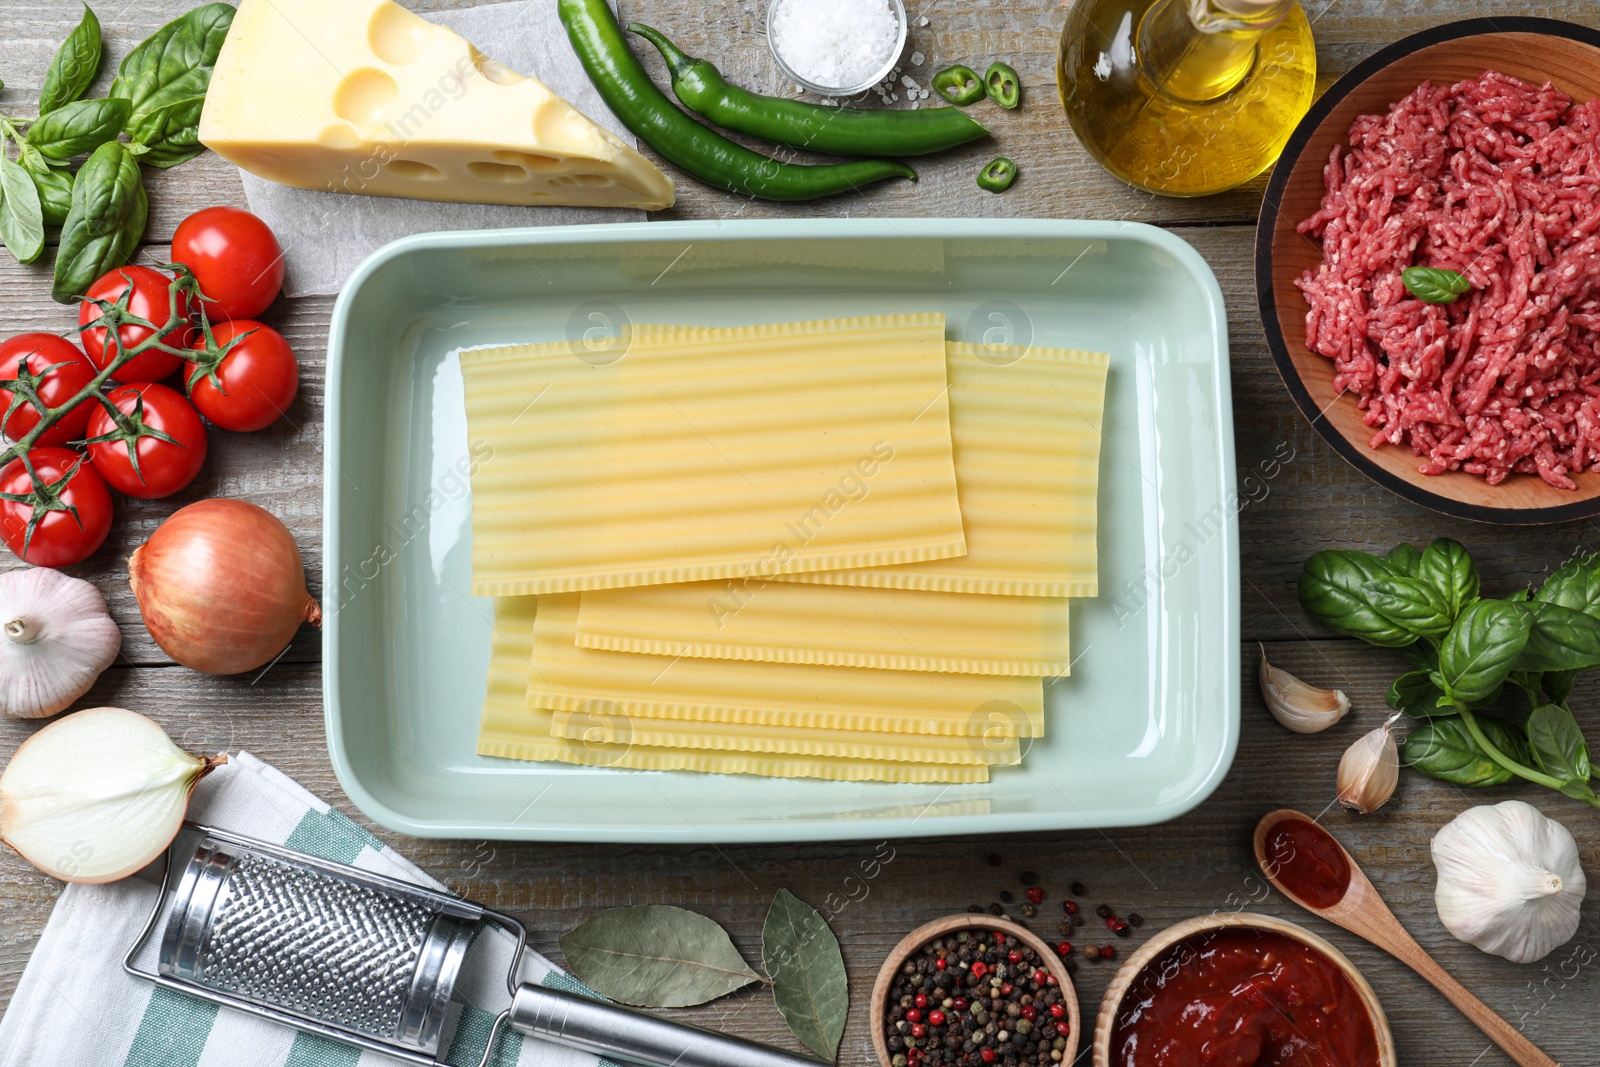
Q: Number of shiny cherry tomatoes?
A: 6